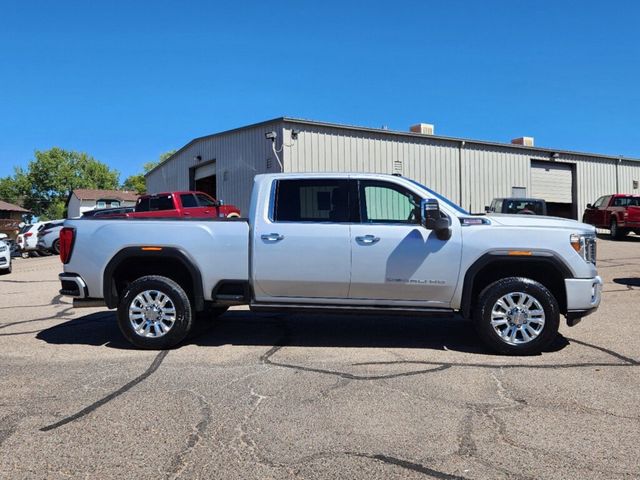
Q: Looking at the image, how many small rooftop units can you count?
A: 2